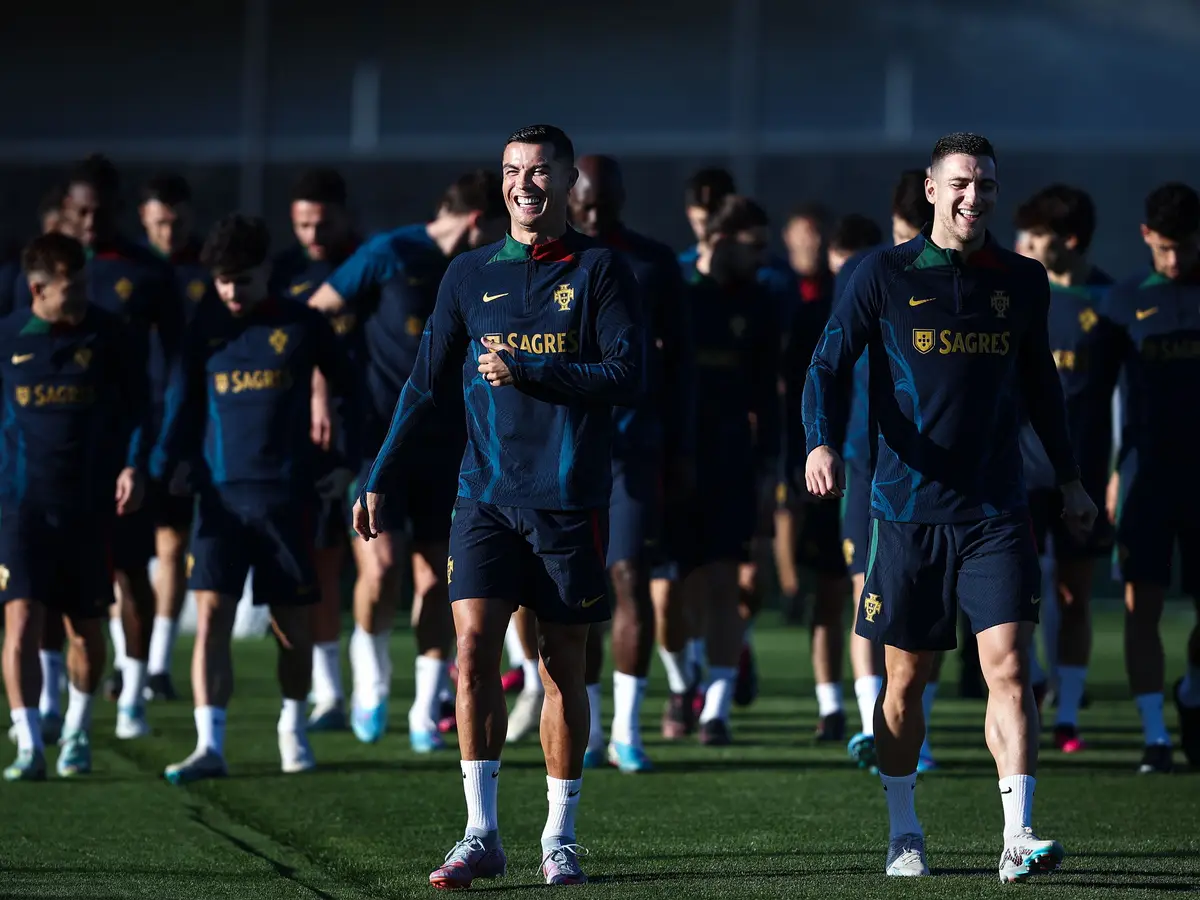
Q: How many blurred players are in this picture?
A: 15